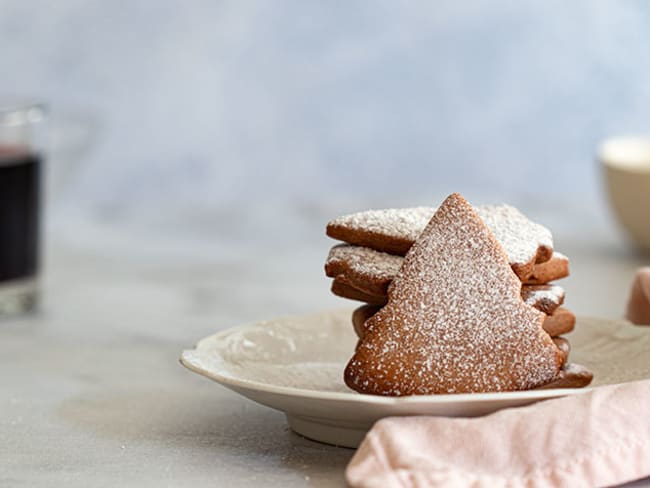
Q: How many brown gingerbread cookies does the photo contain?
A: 7